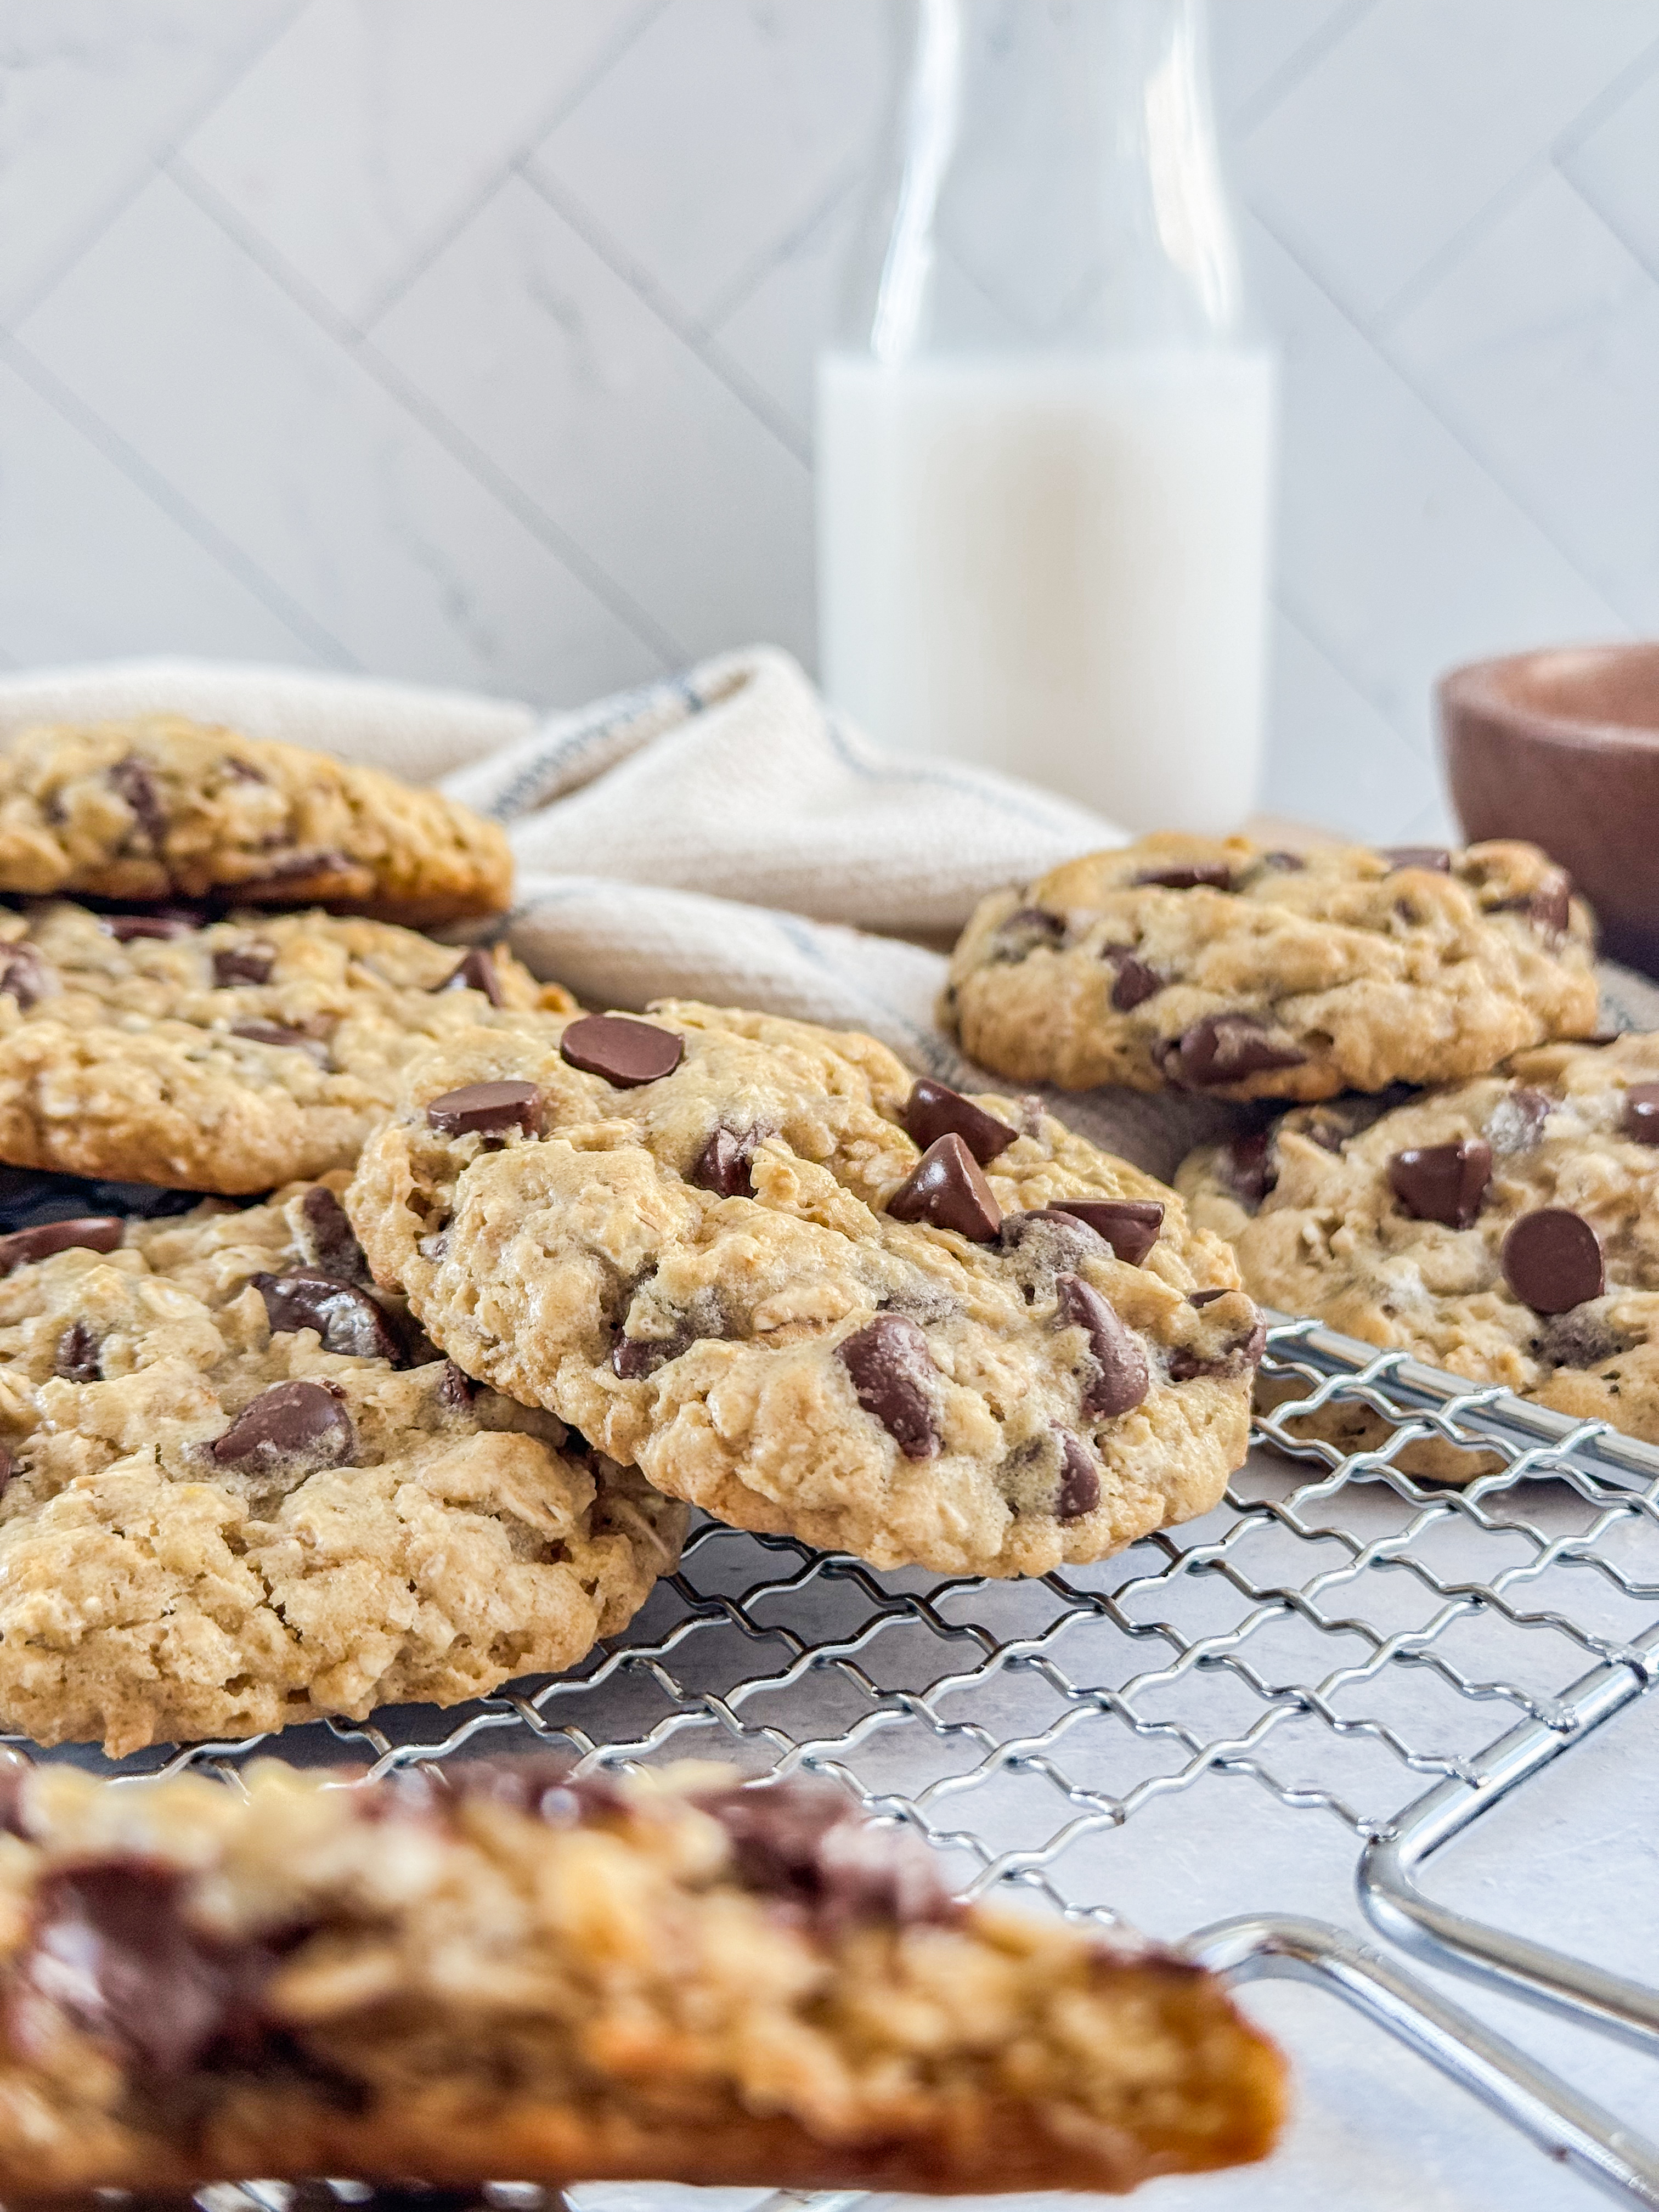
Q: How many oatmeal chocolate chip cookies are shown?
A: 7